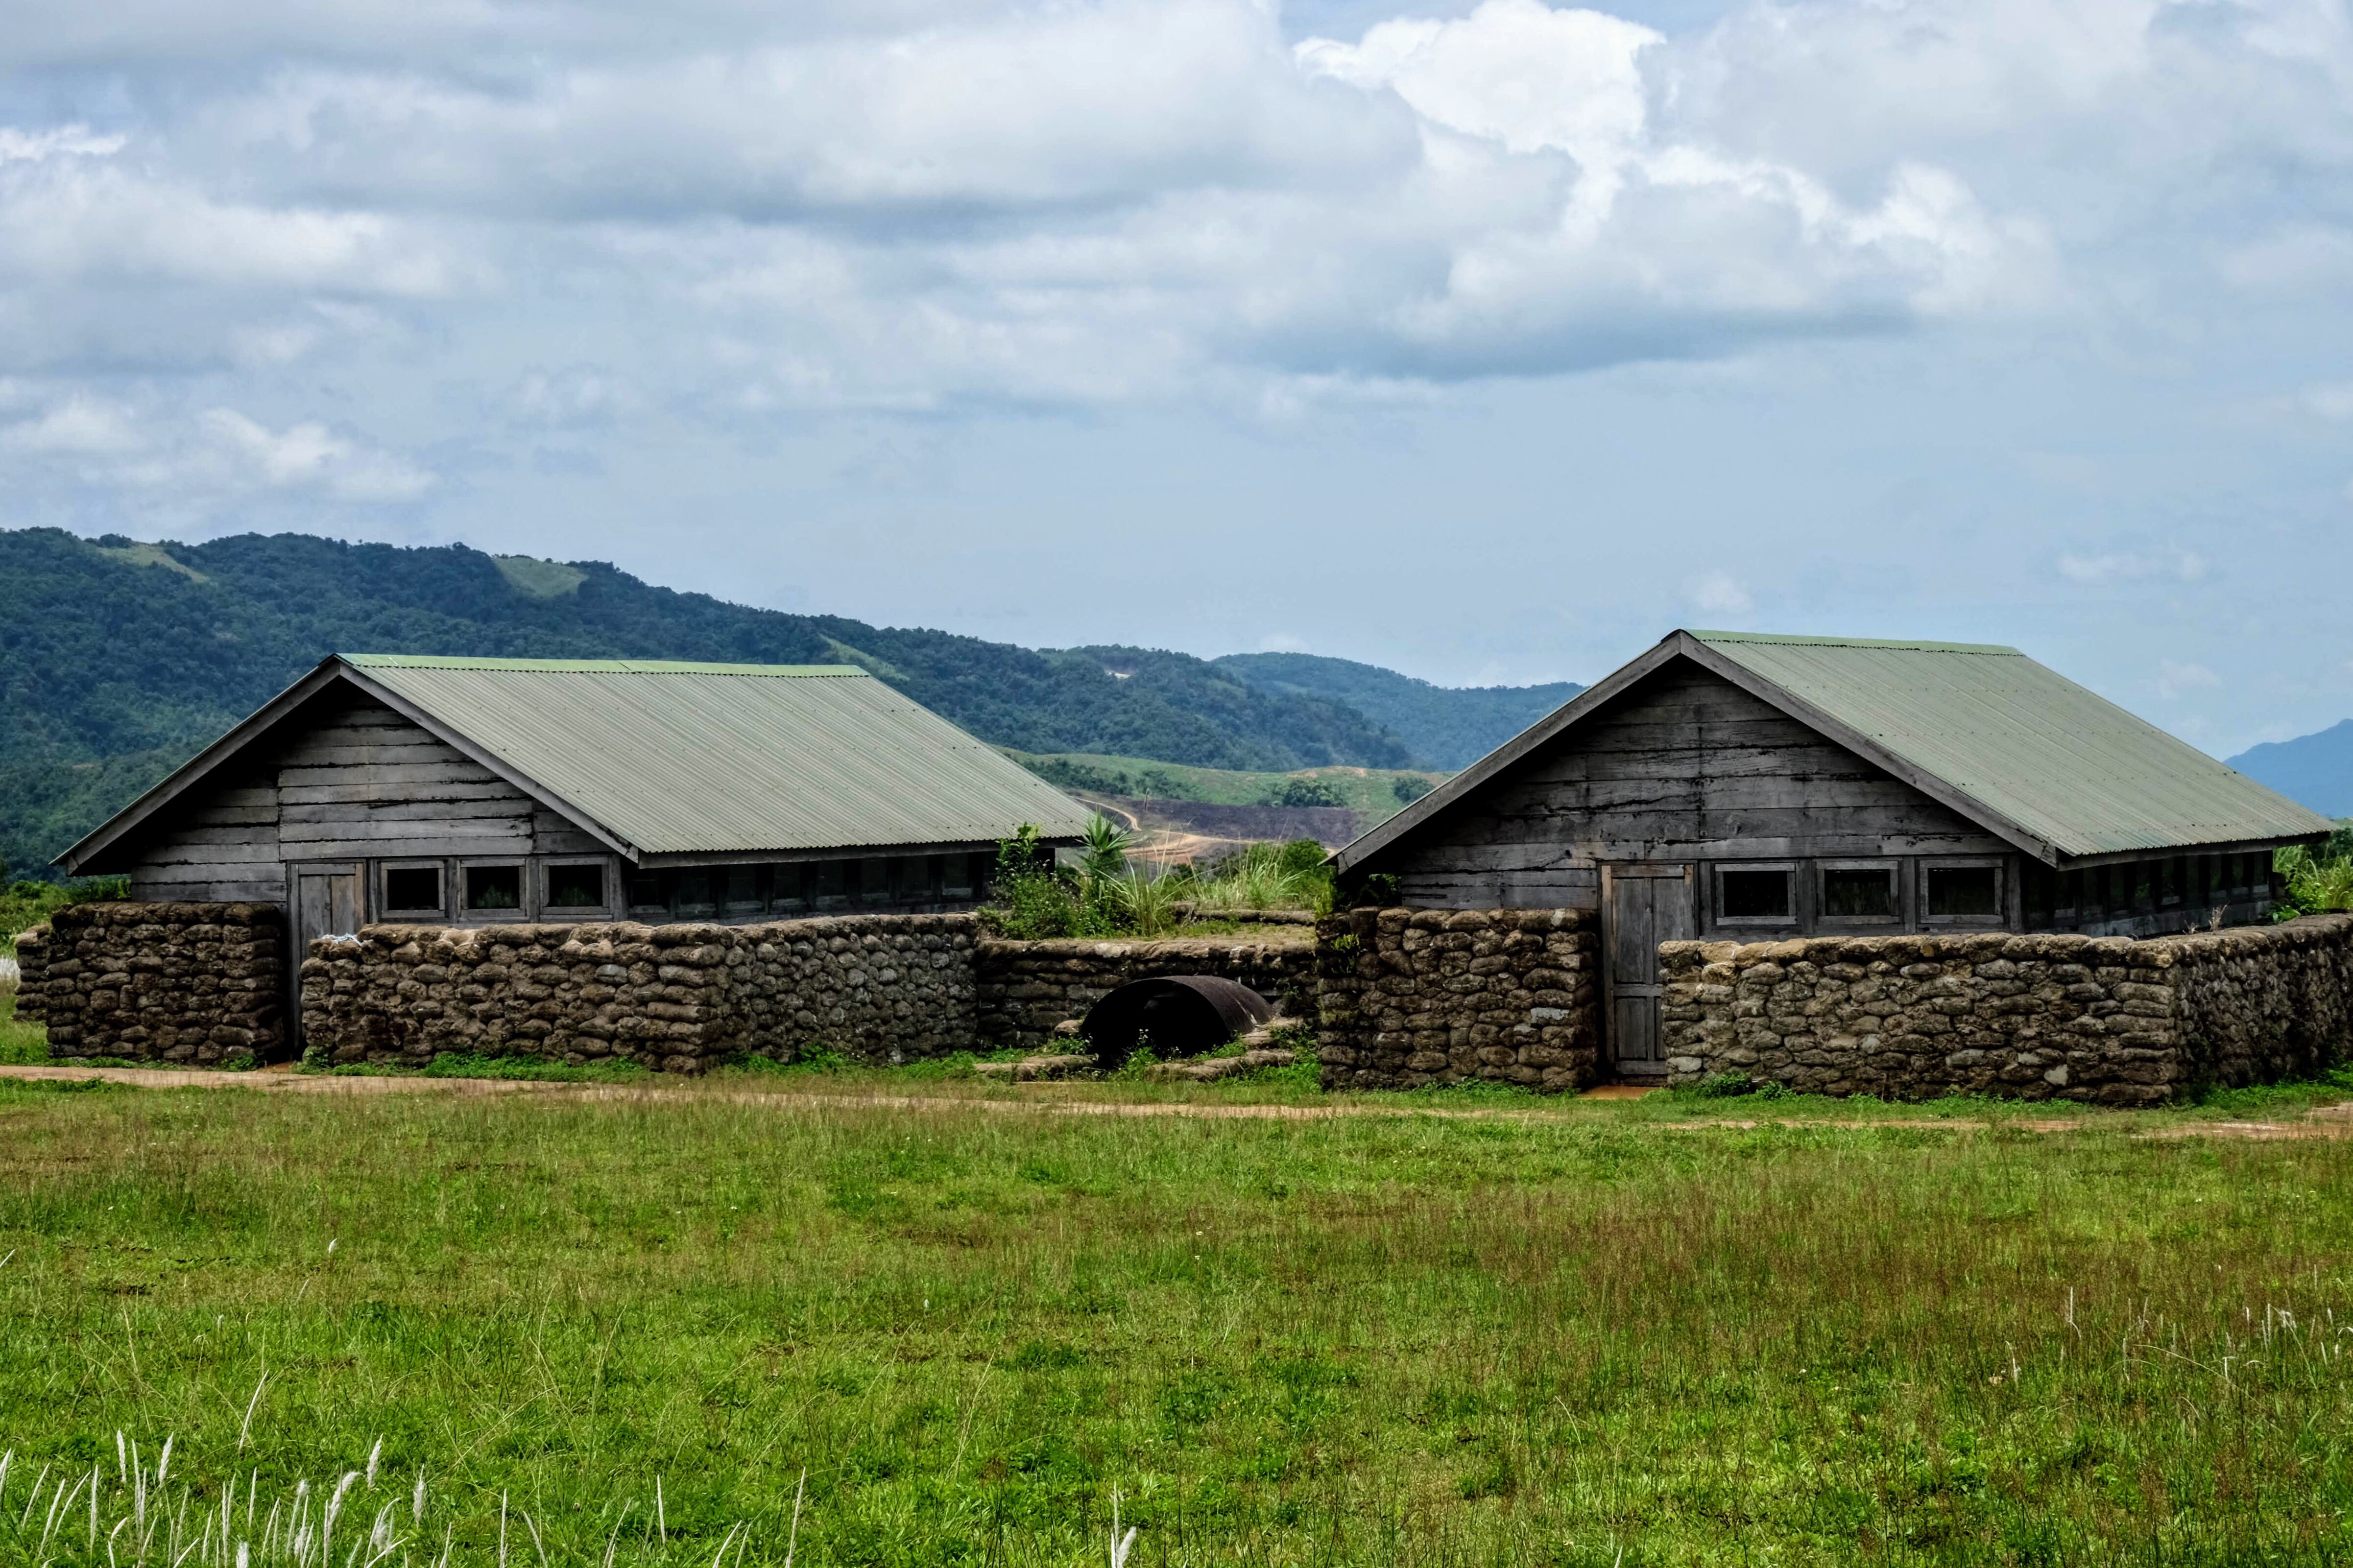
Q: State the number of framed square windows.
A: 6